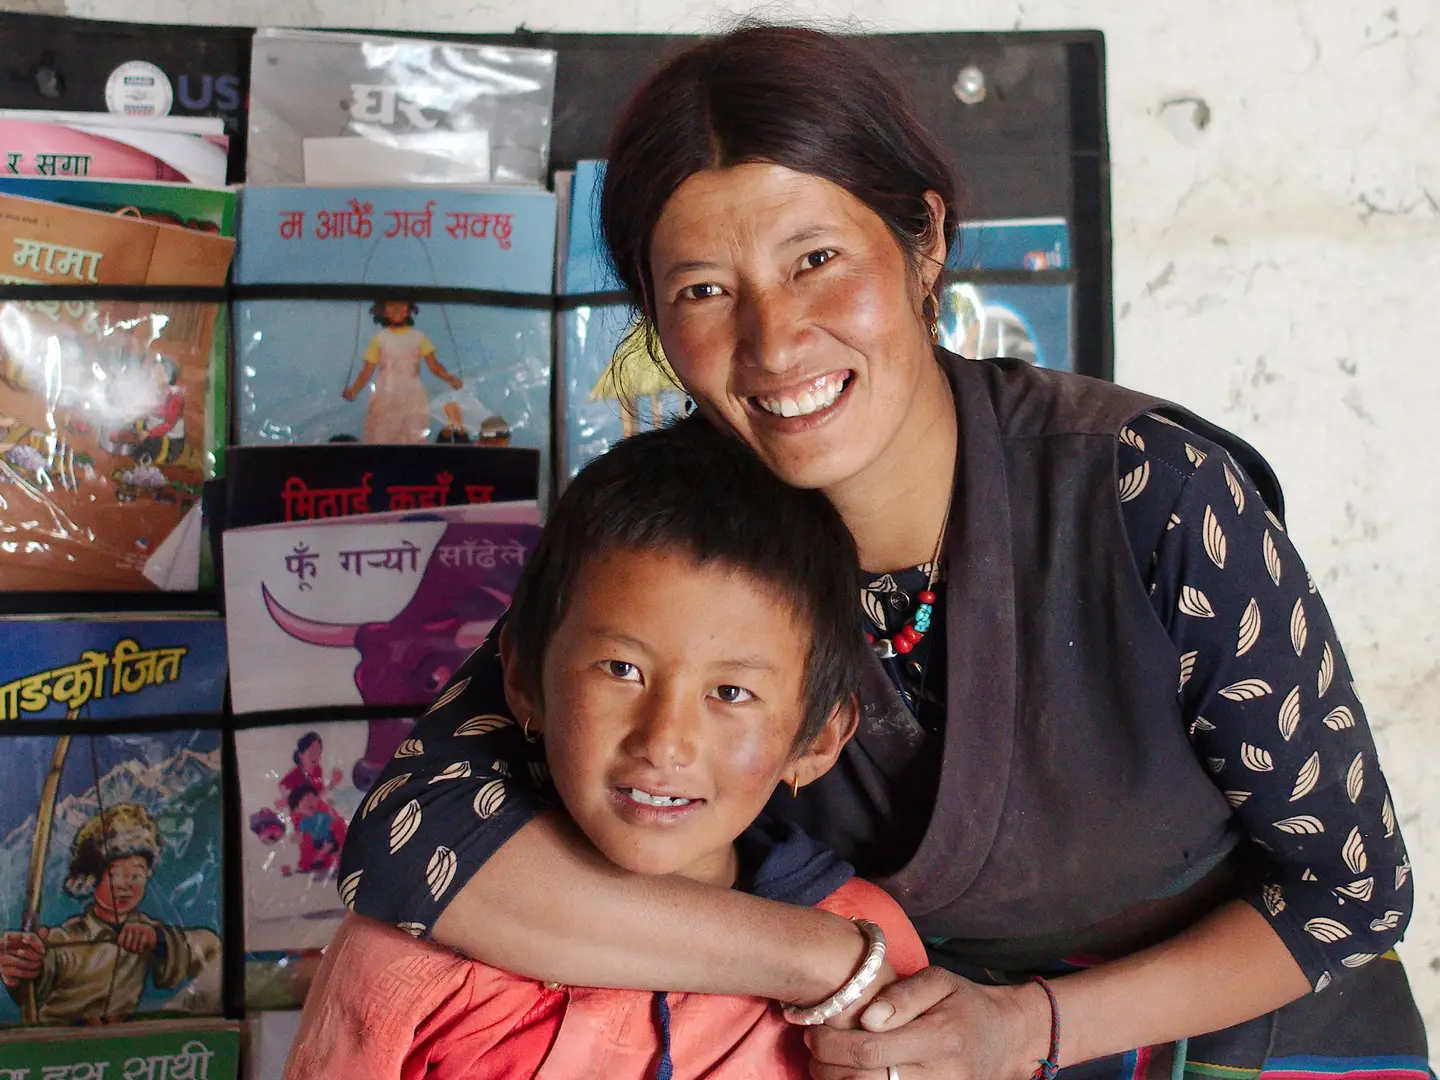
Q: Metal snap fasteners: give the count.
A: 2